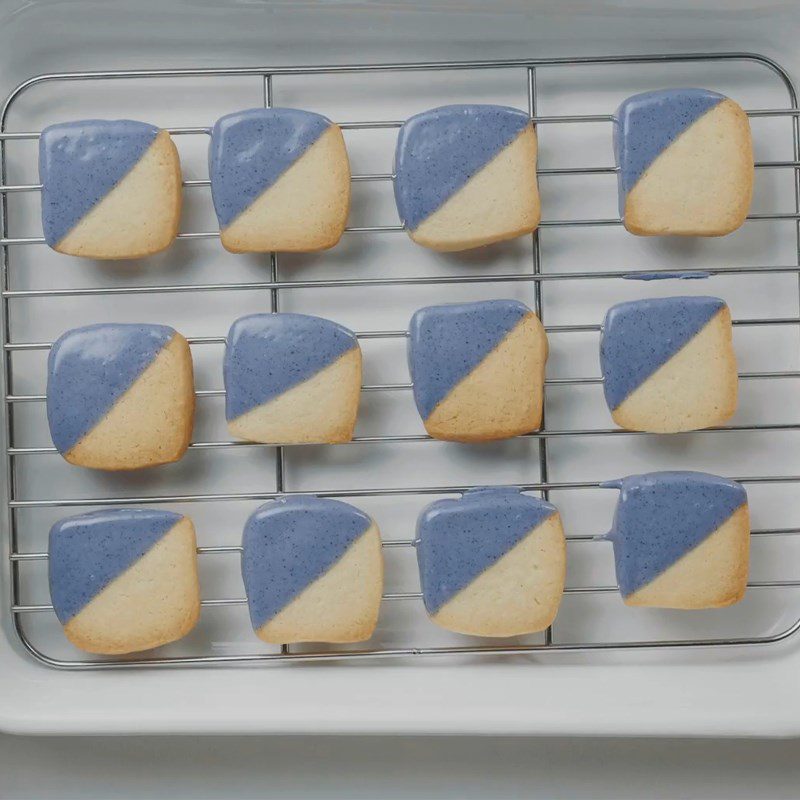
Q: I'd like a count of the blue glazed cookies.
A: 12